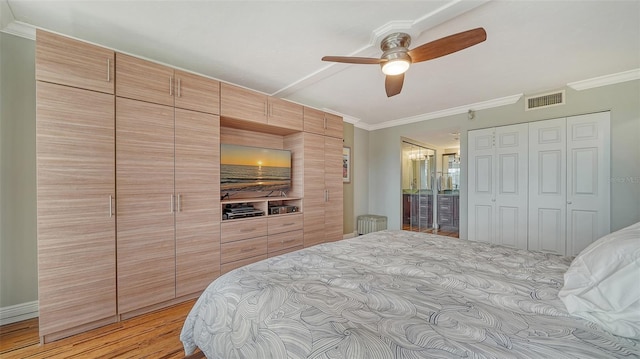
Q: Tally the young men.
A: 0